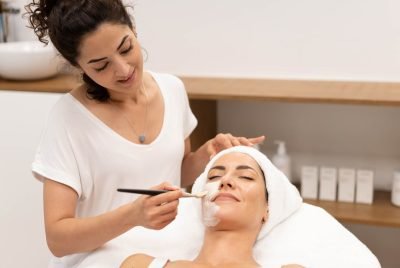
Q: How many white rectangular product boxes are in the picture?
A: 4